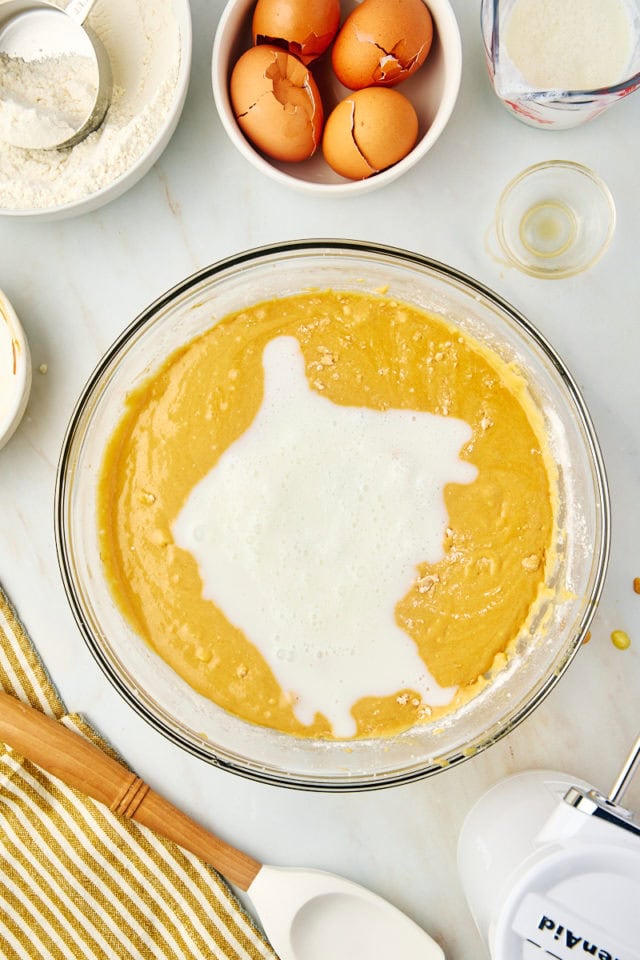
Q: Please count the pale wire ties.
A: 0